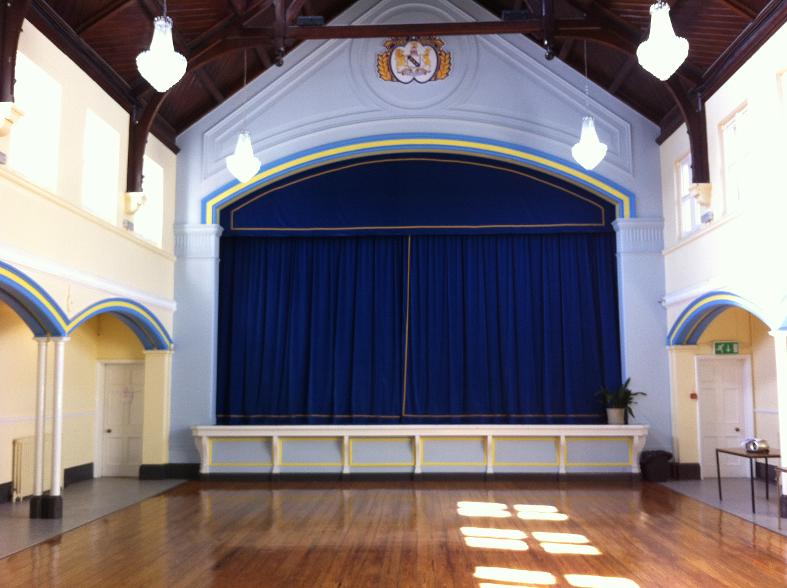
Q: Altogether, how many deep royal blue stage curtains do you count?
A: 2